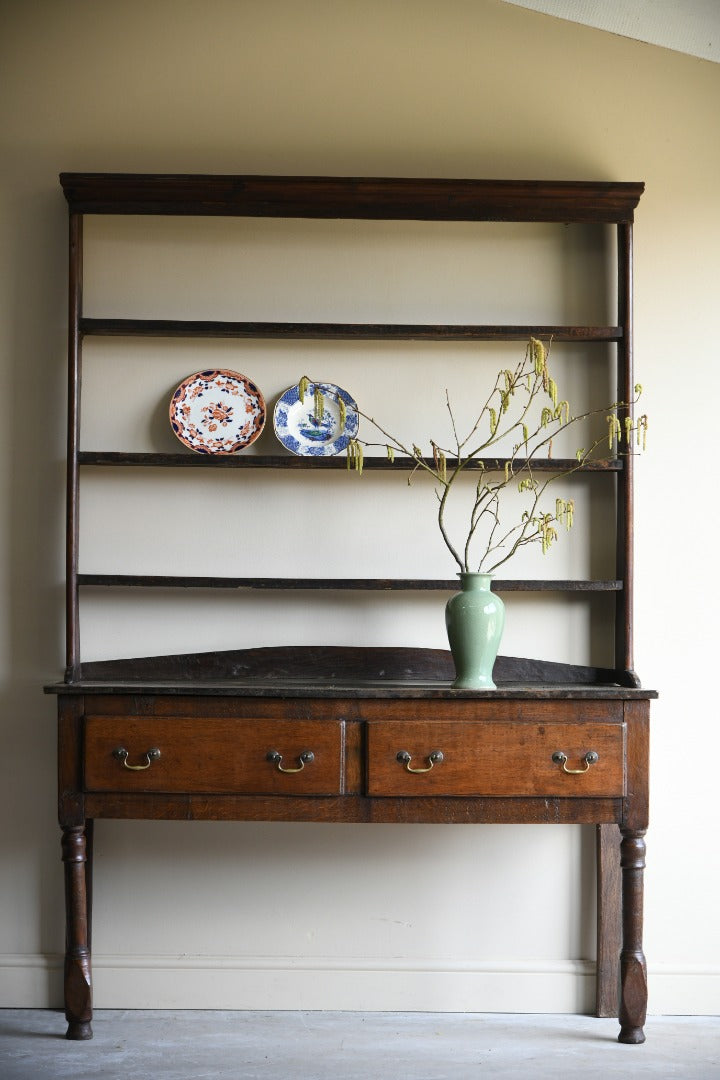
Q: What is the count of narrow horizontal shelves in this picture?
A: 3